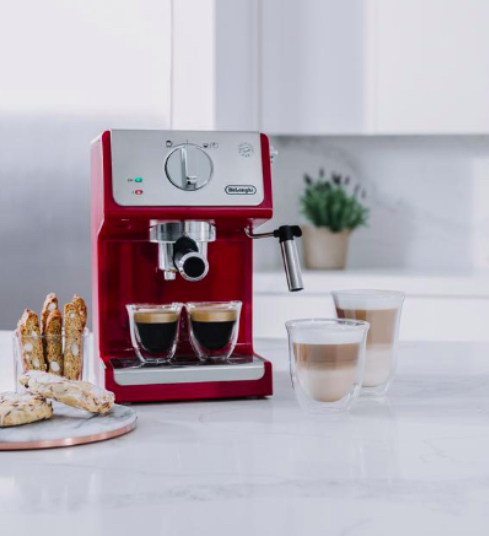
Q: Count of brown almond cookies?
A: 5